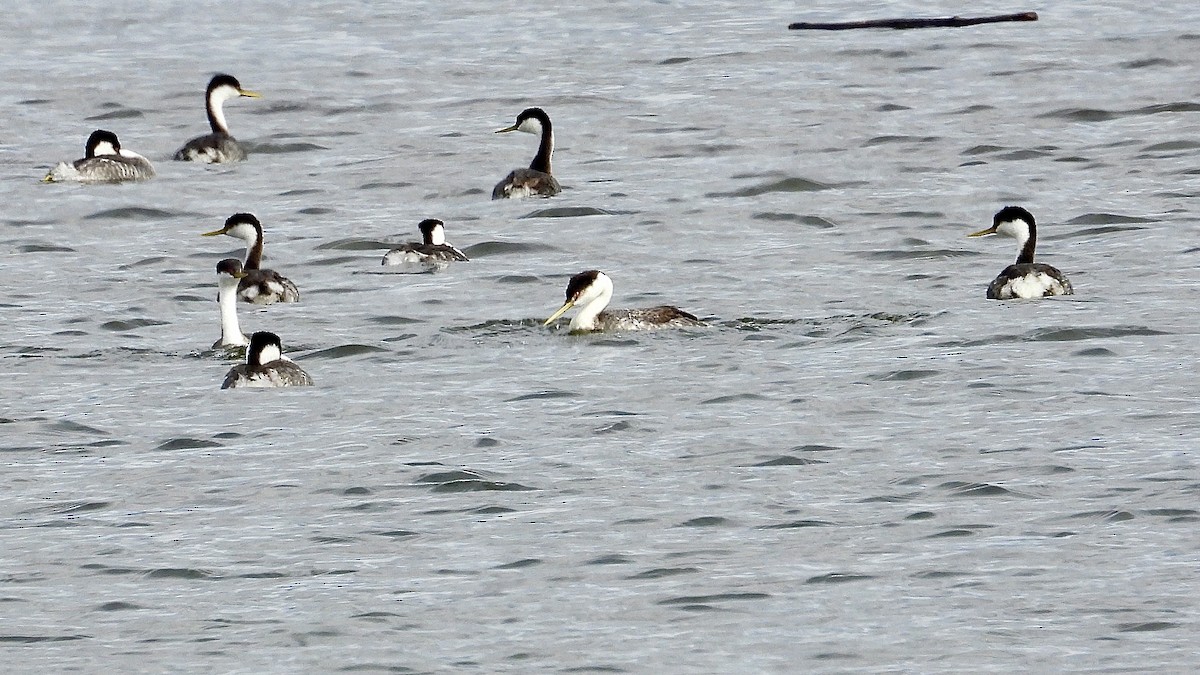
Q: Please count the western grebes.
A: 9